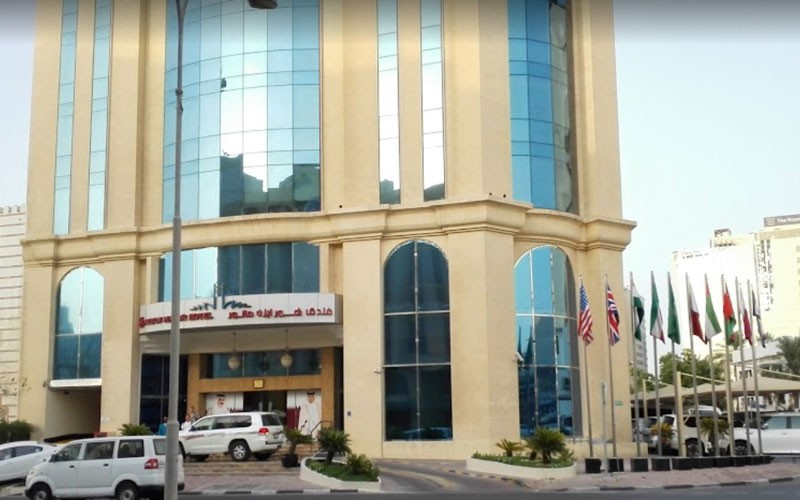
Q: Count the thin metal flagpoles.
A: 10